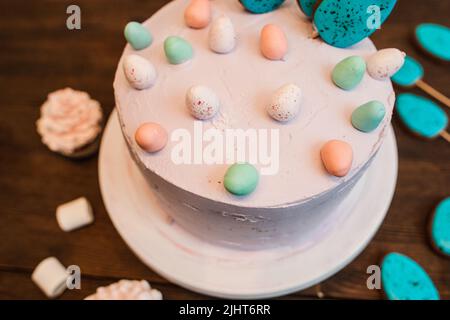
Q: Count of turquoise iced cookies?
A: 8